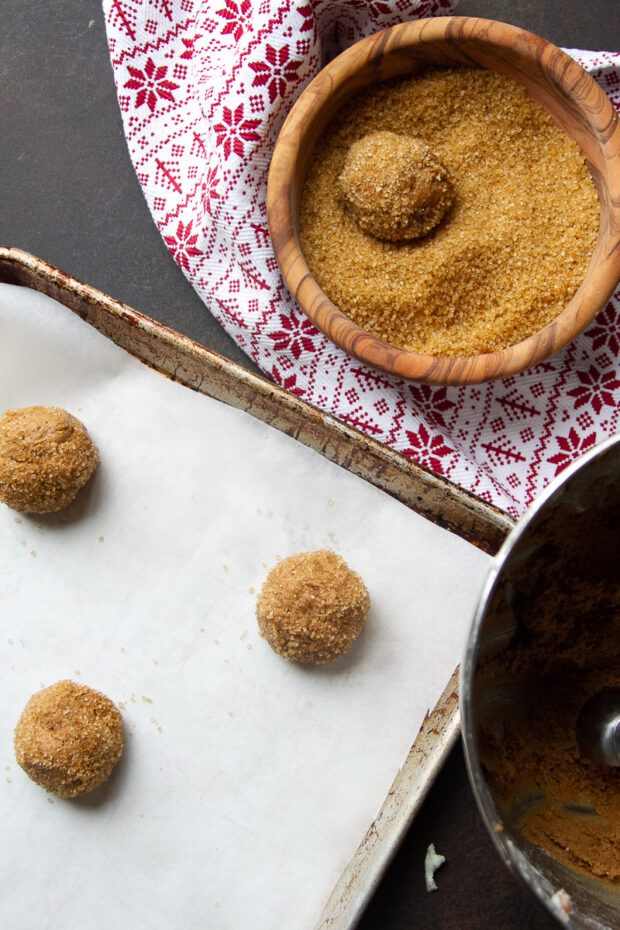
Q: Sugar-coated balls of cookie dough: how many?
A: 4